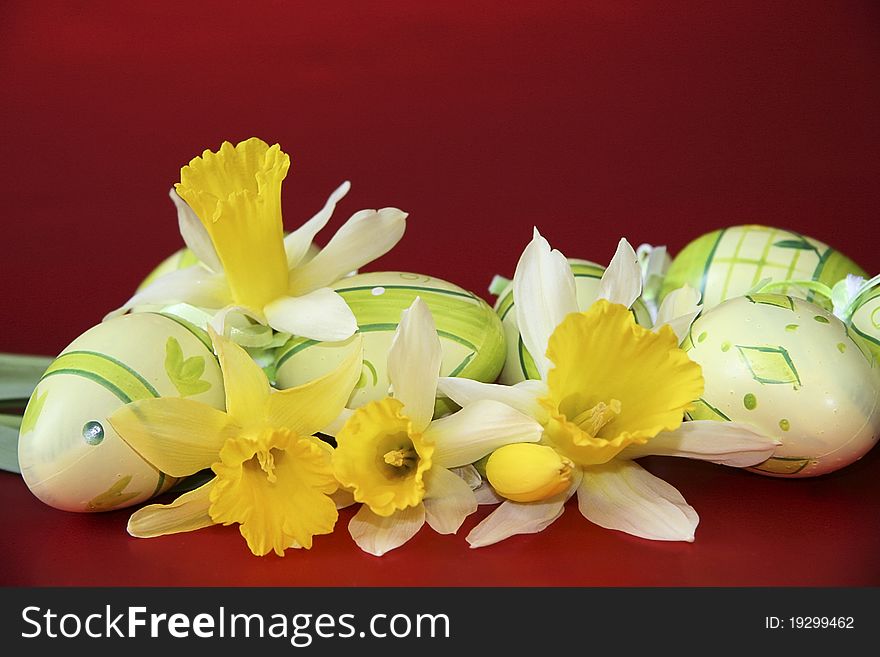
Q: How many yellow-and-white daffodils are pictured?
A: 3